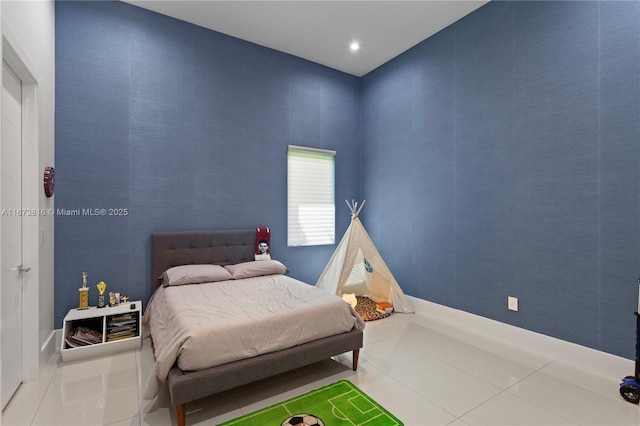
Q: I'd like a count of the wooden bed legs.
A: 2